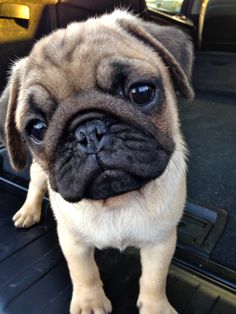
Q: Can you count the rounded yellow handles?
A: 1